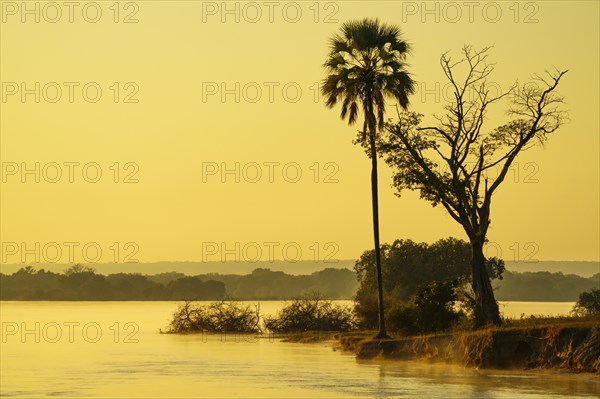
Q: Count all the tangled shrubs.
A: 2